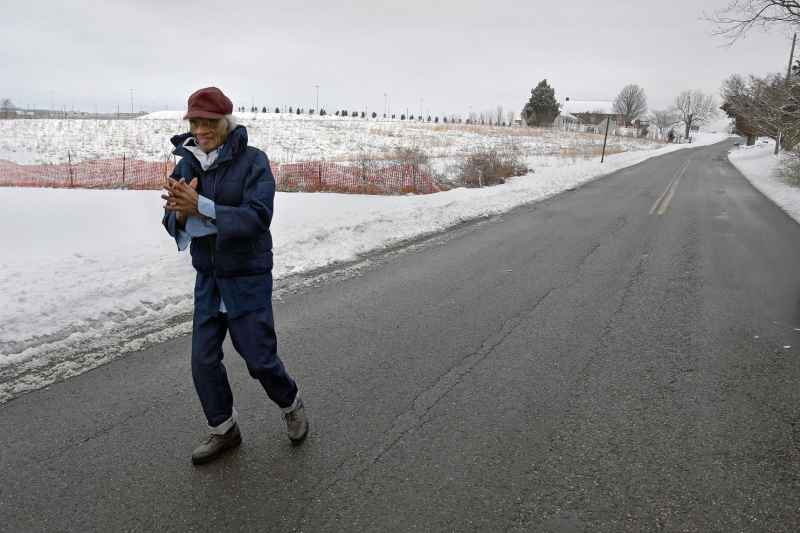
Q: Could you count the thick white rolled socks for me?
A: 2